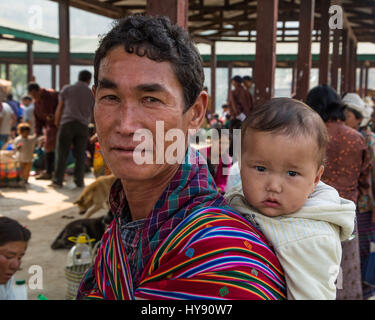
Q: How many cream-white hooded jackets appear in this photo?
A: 1